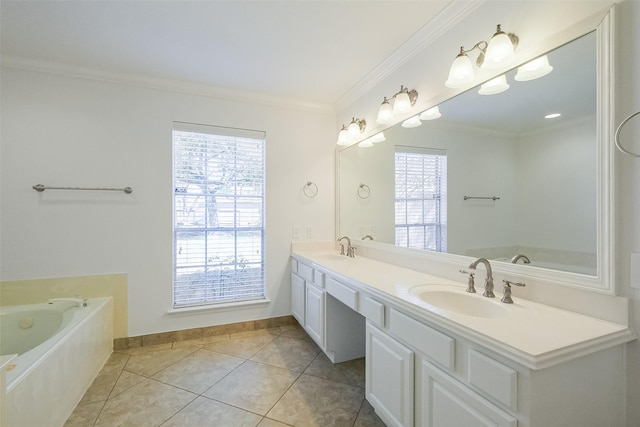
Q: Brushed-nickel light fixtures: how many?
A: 3